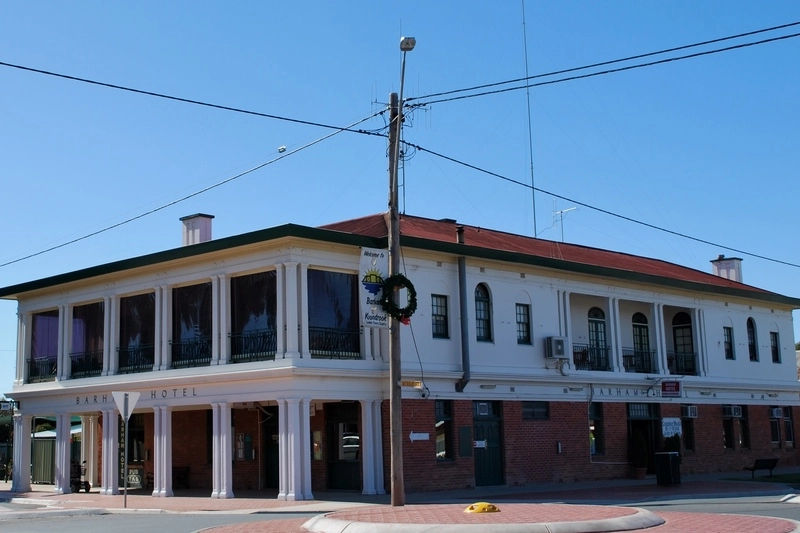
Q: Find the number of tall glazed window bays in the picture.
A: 6